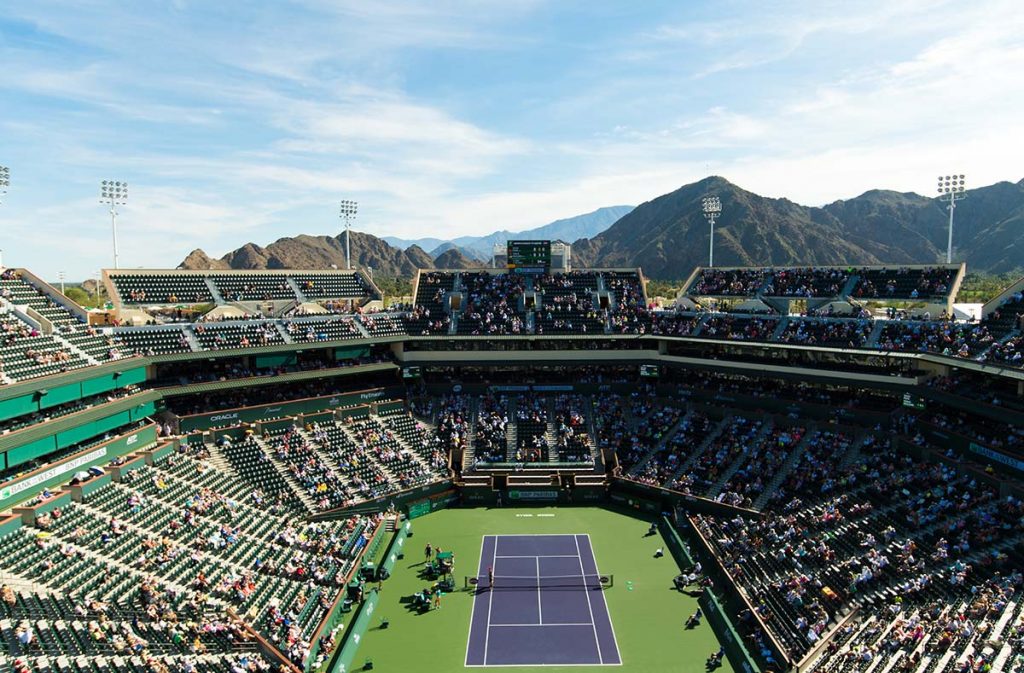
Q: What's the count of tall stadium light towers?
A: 5